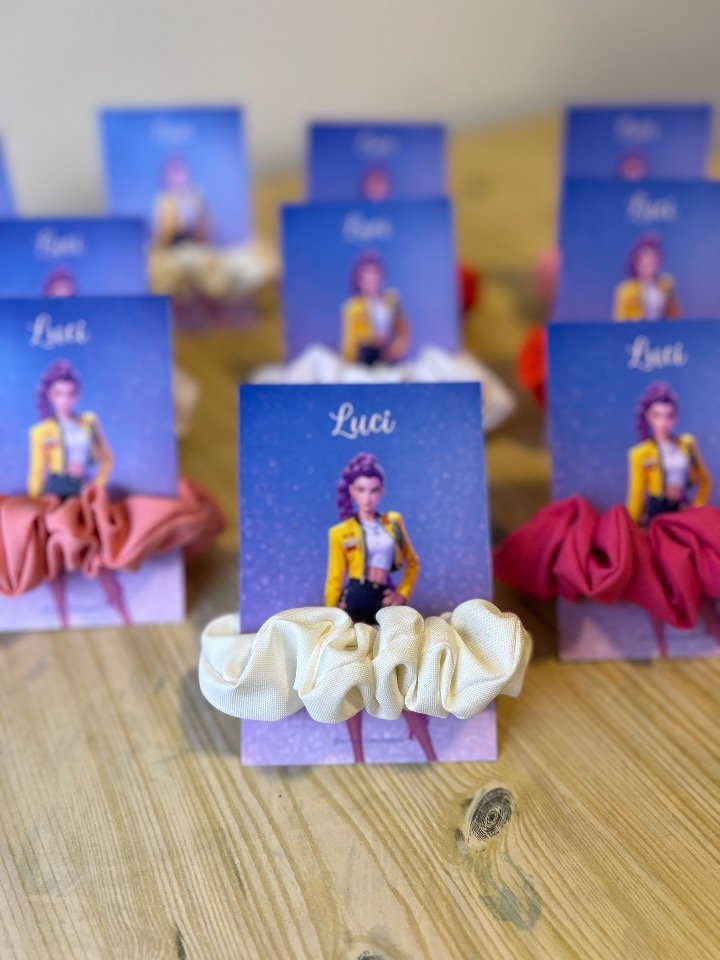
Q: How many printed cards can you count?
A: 10